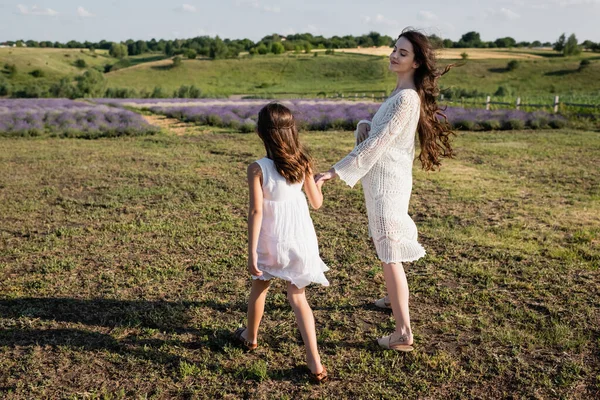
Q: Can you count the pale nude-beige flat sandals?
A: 2